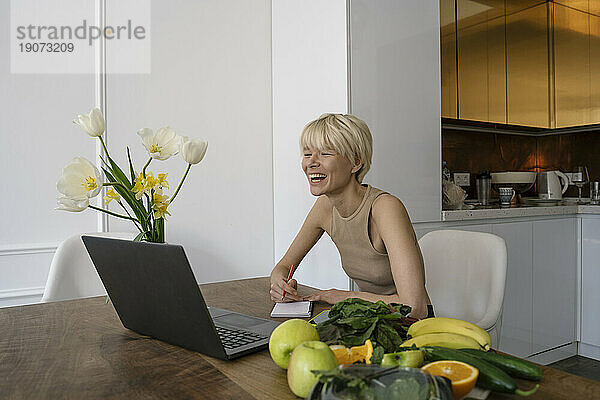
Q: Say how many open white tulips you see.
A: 2